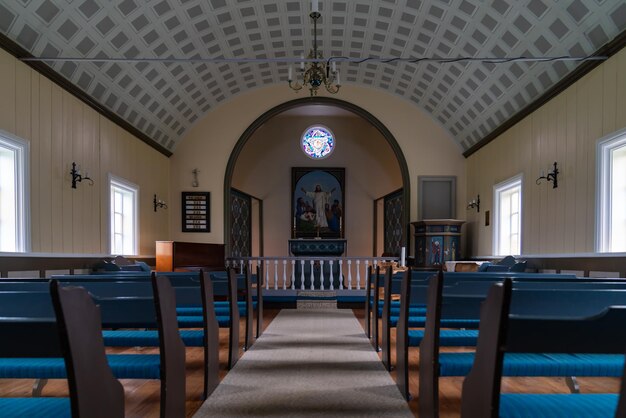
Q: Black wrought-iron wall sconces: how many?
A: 4